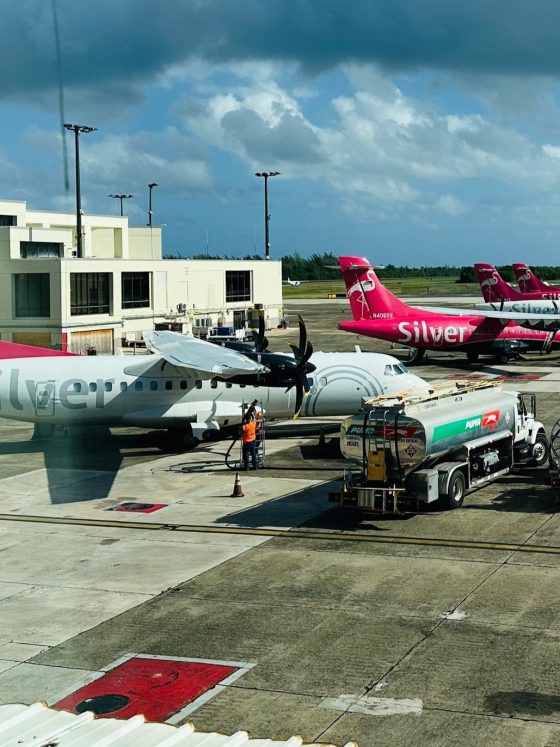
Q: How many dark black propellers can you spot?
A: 2